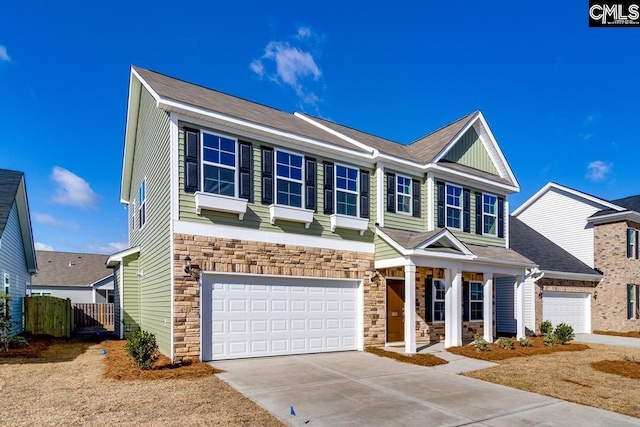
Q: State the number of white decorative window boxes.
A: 3